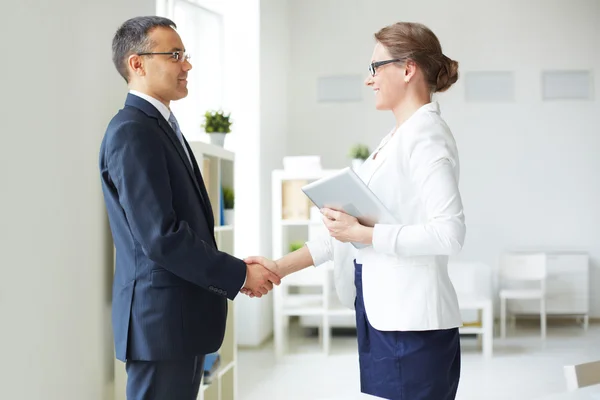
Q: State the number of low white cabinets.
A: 1